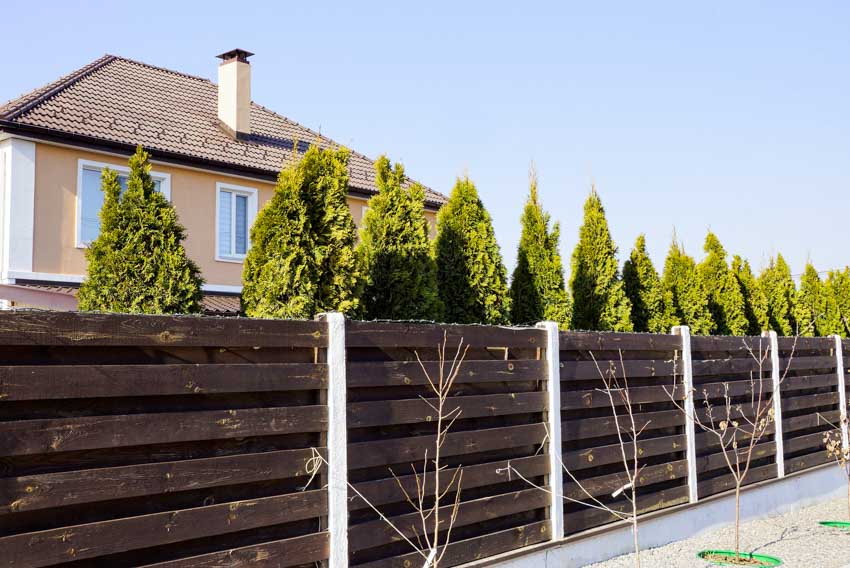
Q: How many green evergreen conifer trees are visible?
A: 13